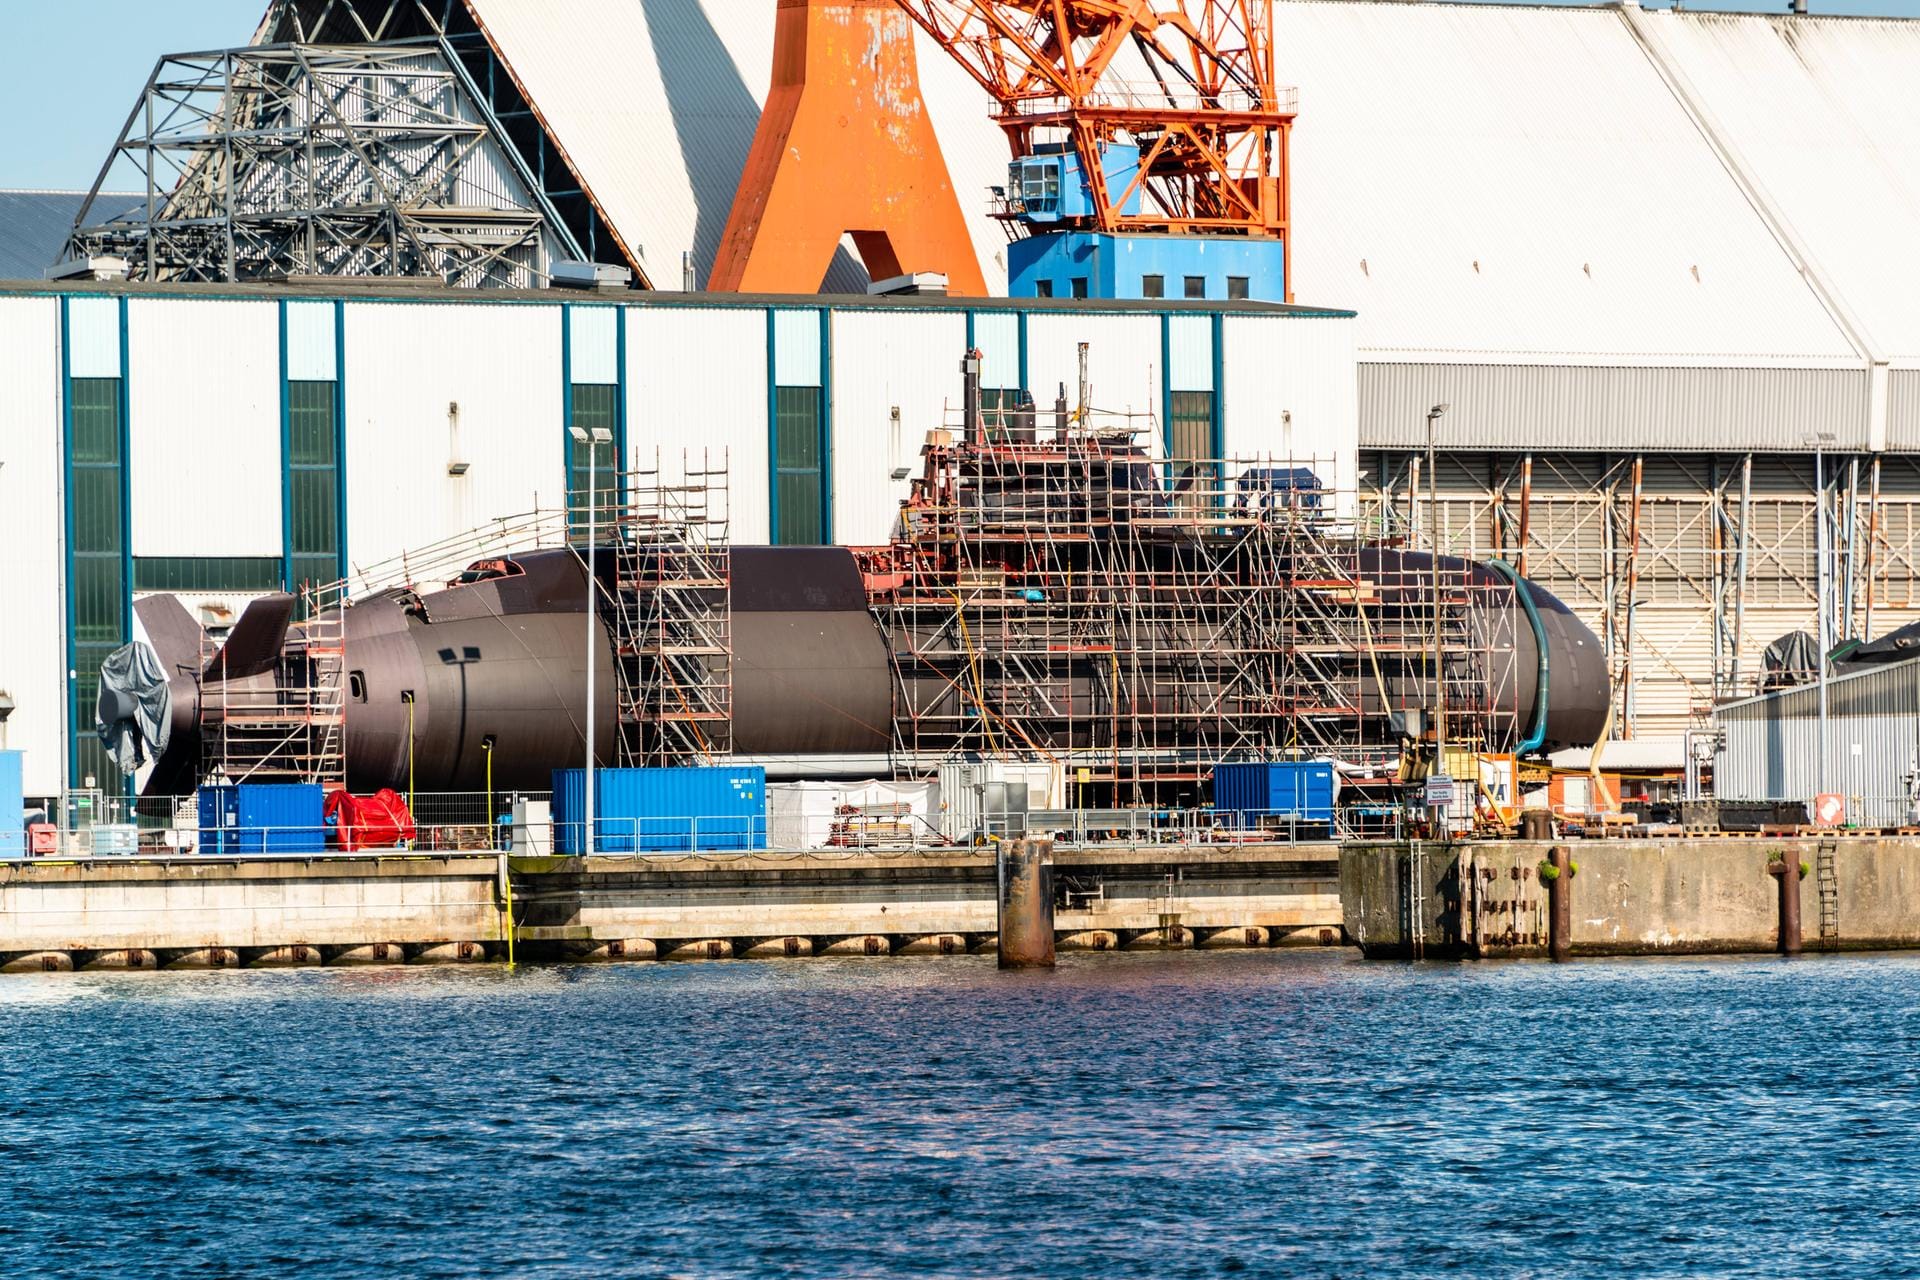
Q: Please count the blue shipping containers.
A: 3